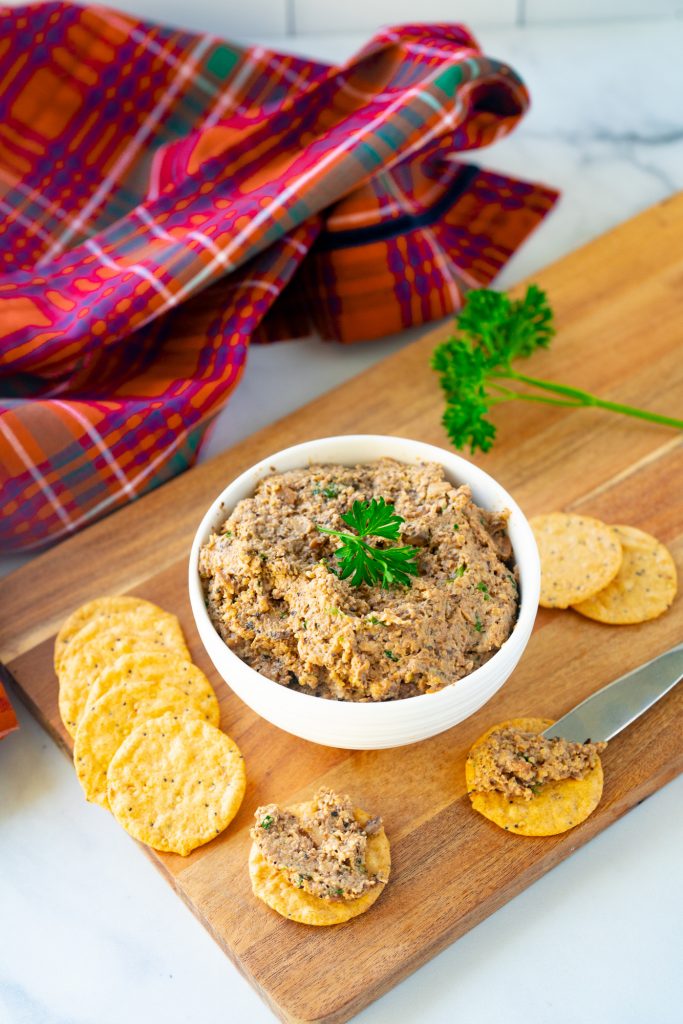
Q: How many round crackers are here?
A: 9